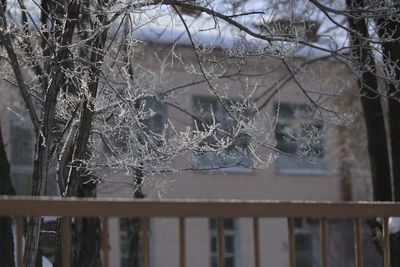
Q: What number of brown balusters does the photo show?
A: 11